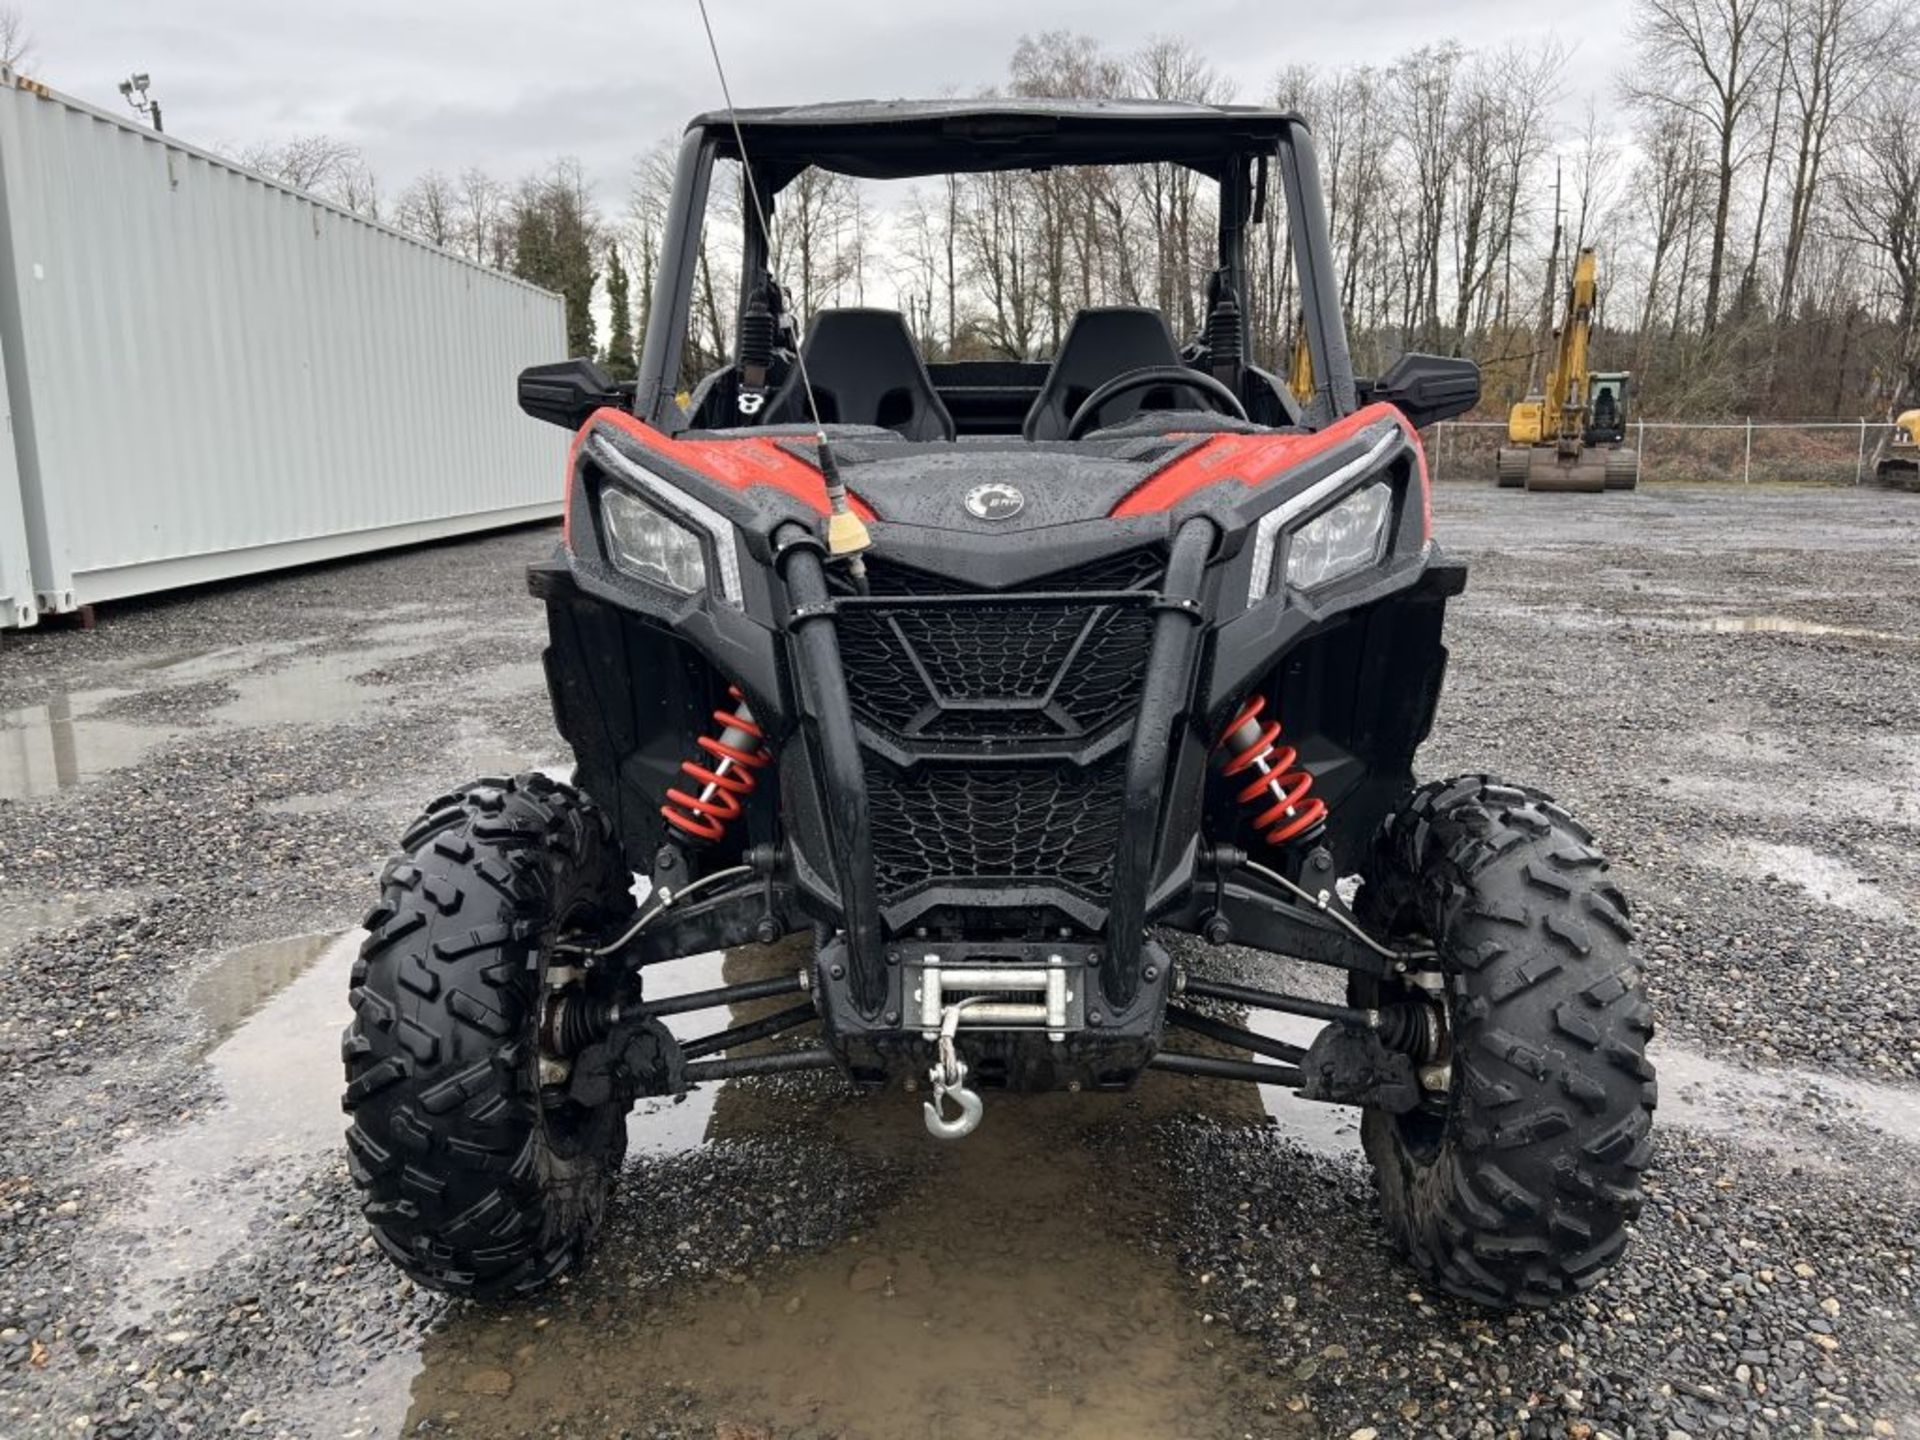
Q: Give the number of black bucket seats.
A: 2